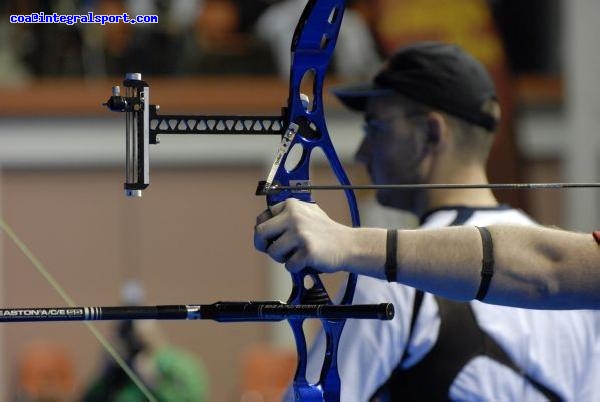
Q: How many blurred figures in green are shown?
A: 1